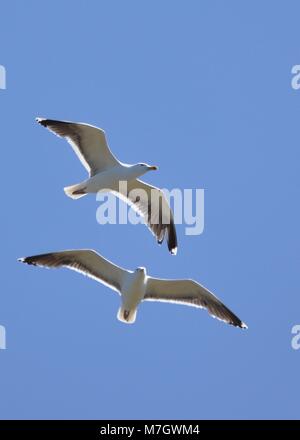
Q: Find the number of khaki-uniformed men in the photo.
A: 0